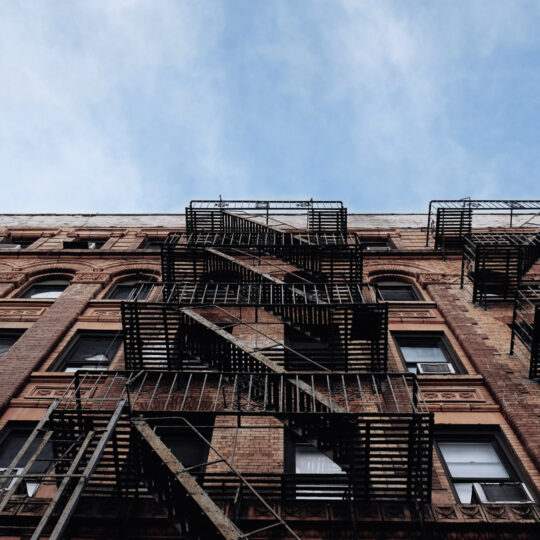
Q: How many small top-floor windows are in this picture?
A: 4